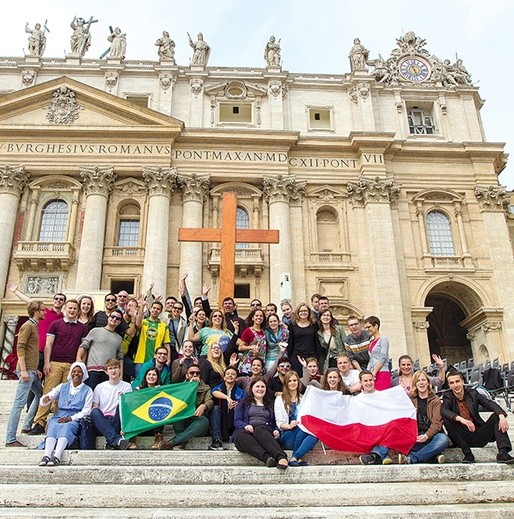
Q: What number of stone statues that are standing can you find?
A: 7